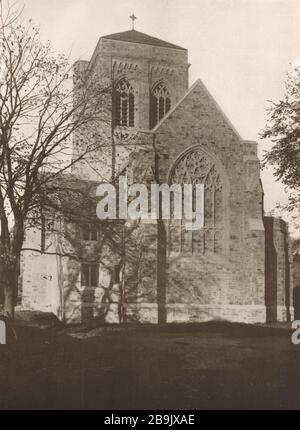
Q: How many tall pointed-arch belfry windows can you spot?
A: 2